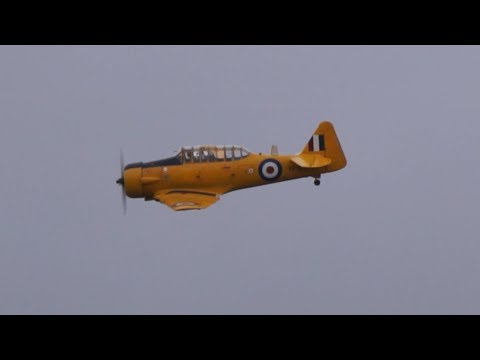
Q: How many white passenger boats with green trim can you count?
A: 0